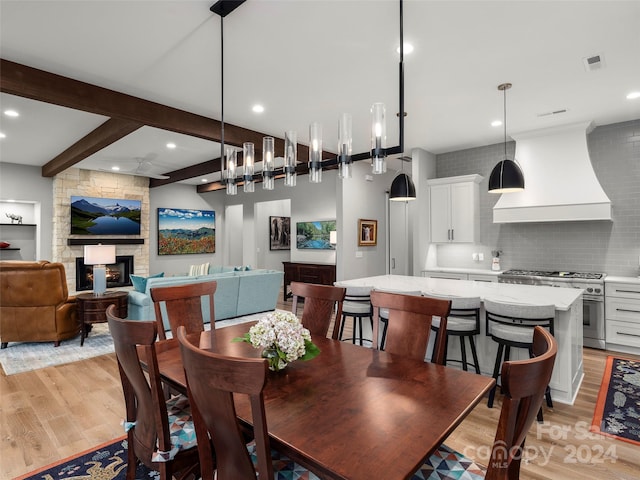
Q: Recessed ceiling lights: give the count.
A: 9